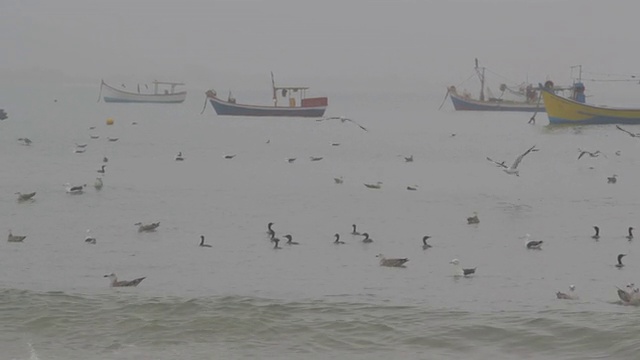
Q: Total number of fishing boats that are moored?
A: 4